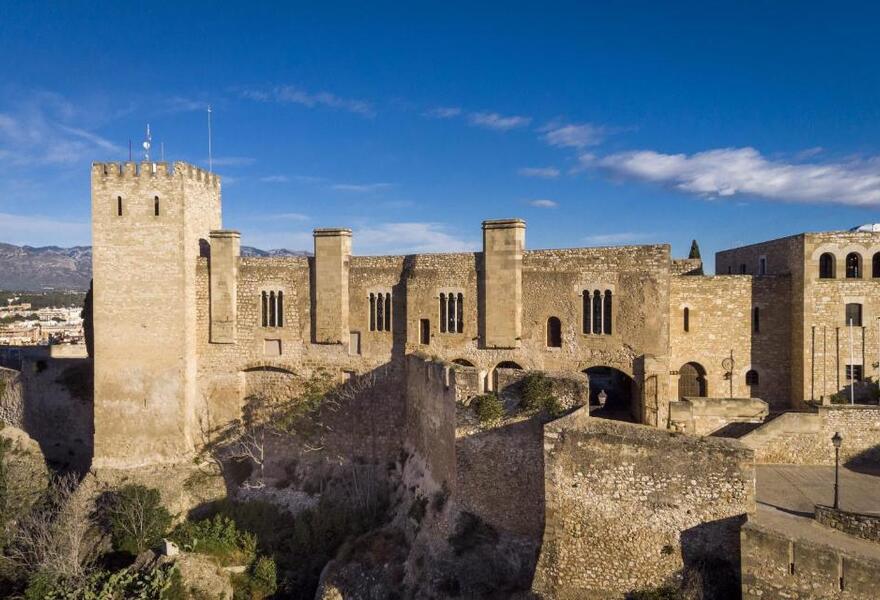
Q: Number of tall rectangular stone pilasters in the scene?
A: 3